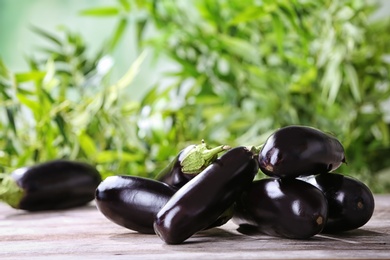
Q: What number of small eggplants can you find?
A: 7